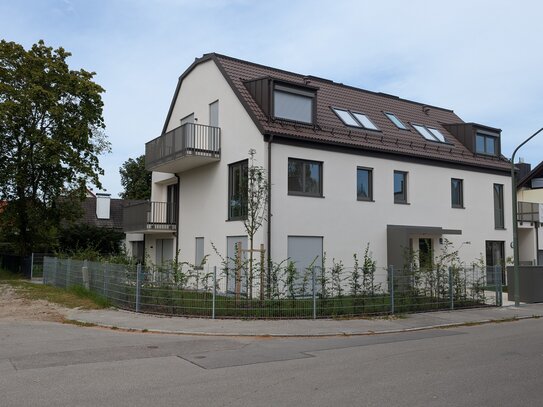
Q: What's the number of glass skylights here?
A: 5